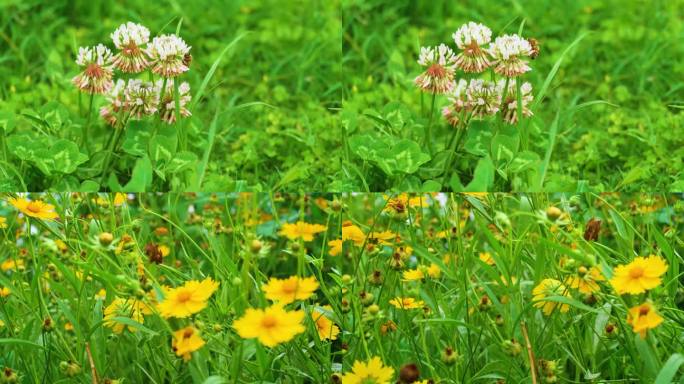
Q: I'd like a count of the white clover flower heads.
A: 12